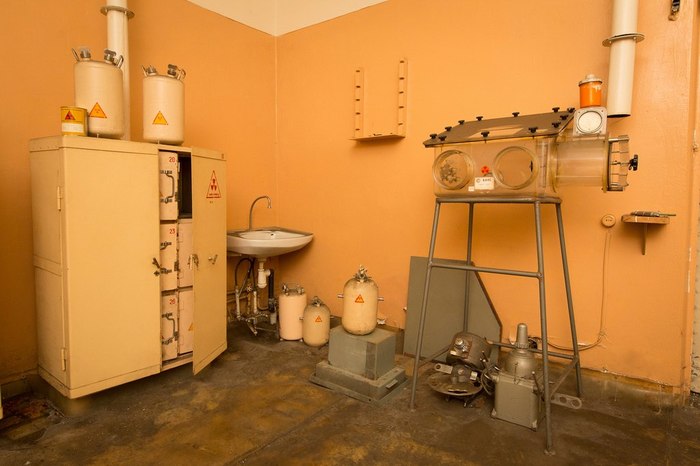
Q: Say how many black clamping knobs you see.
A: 13